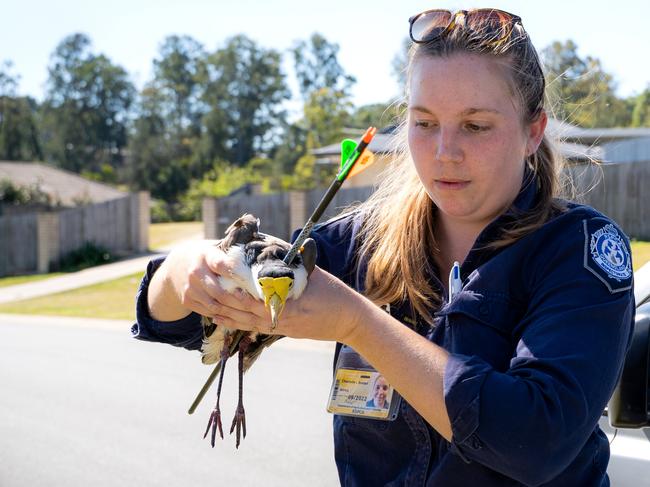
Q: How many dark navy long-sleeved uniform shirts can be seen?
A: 1